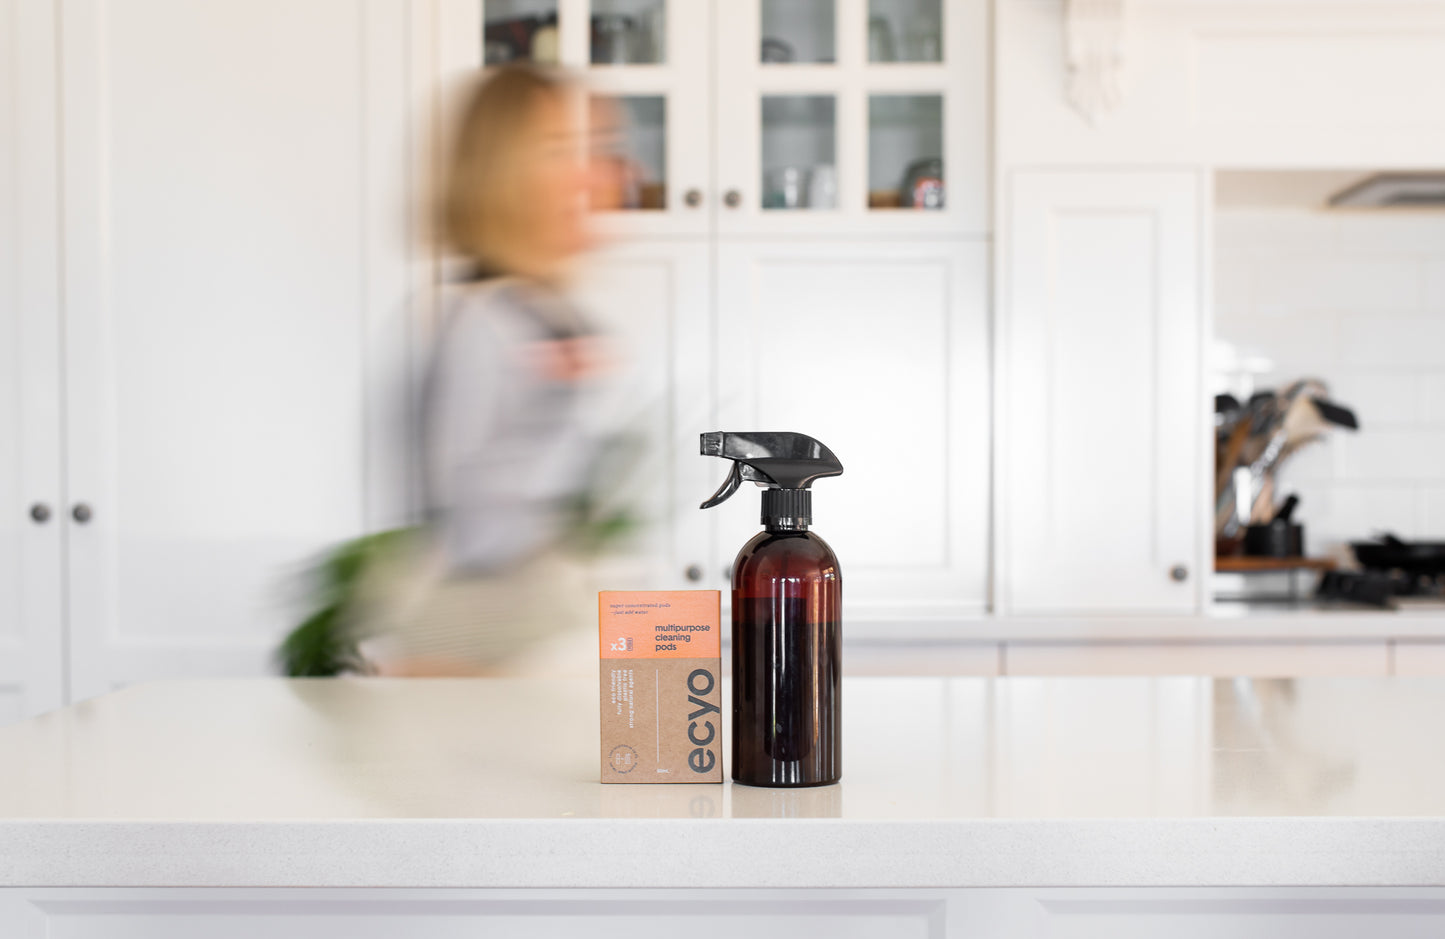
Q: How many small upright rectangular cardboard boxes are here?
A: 1